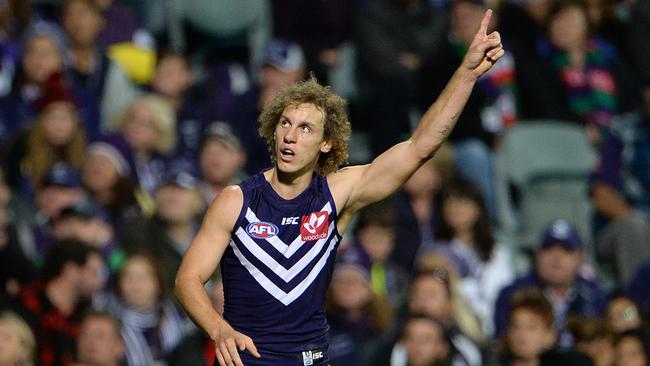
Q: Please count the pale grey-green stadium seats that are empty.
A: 2